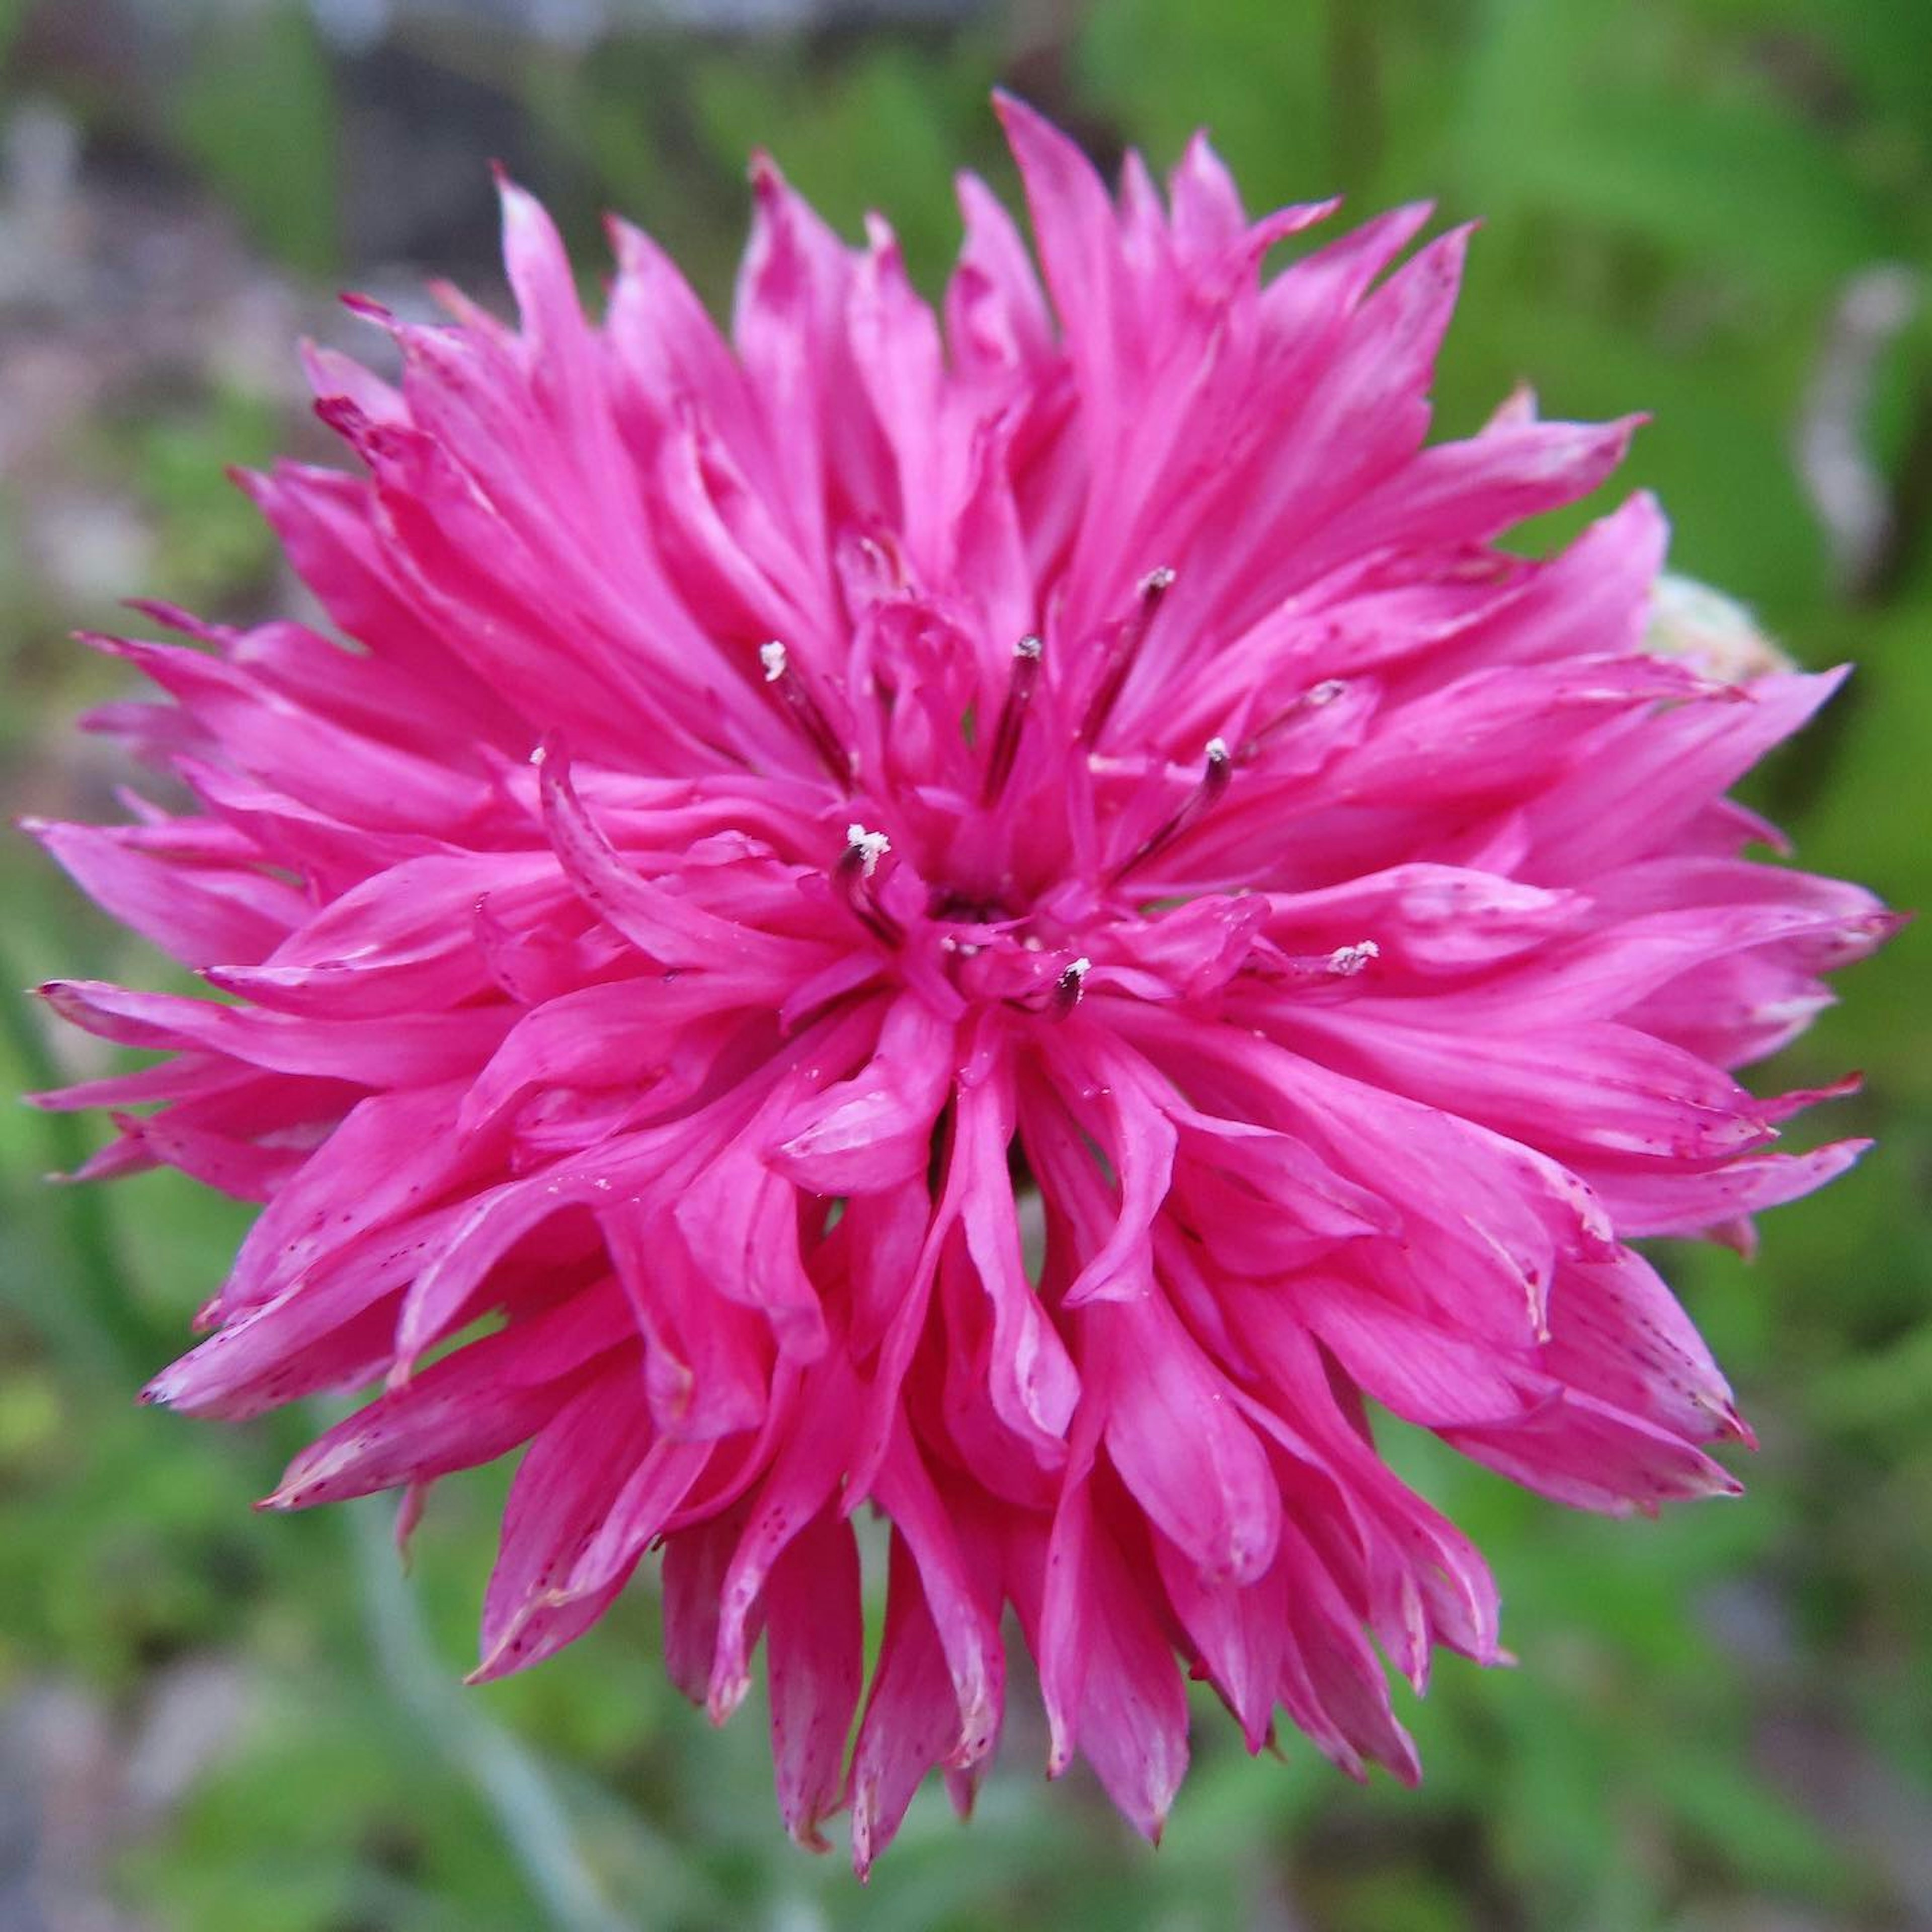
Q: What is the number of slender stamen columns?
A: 8